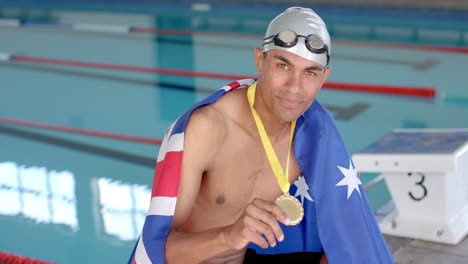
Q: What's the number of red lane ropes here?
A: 4